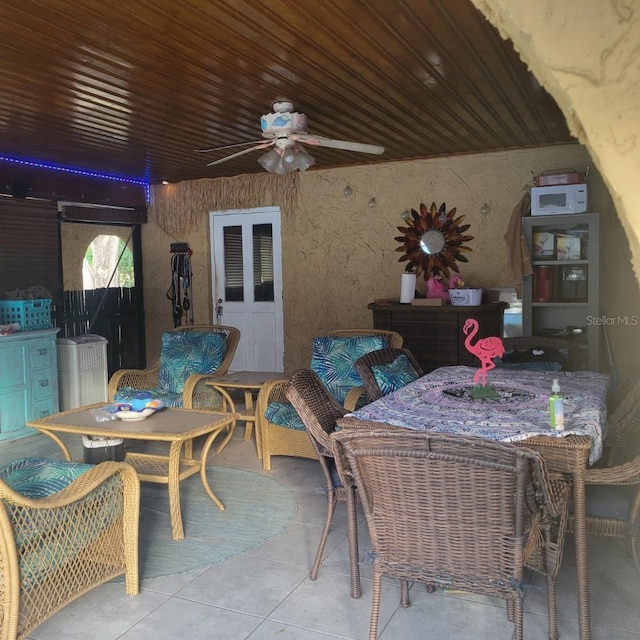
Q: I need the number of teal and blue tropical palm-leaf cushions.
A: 6